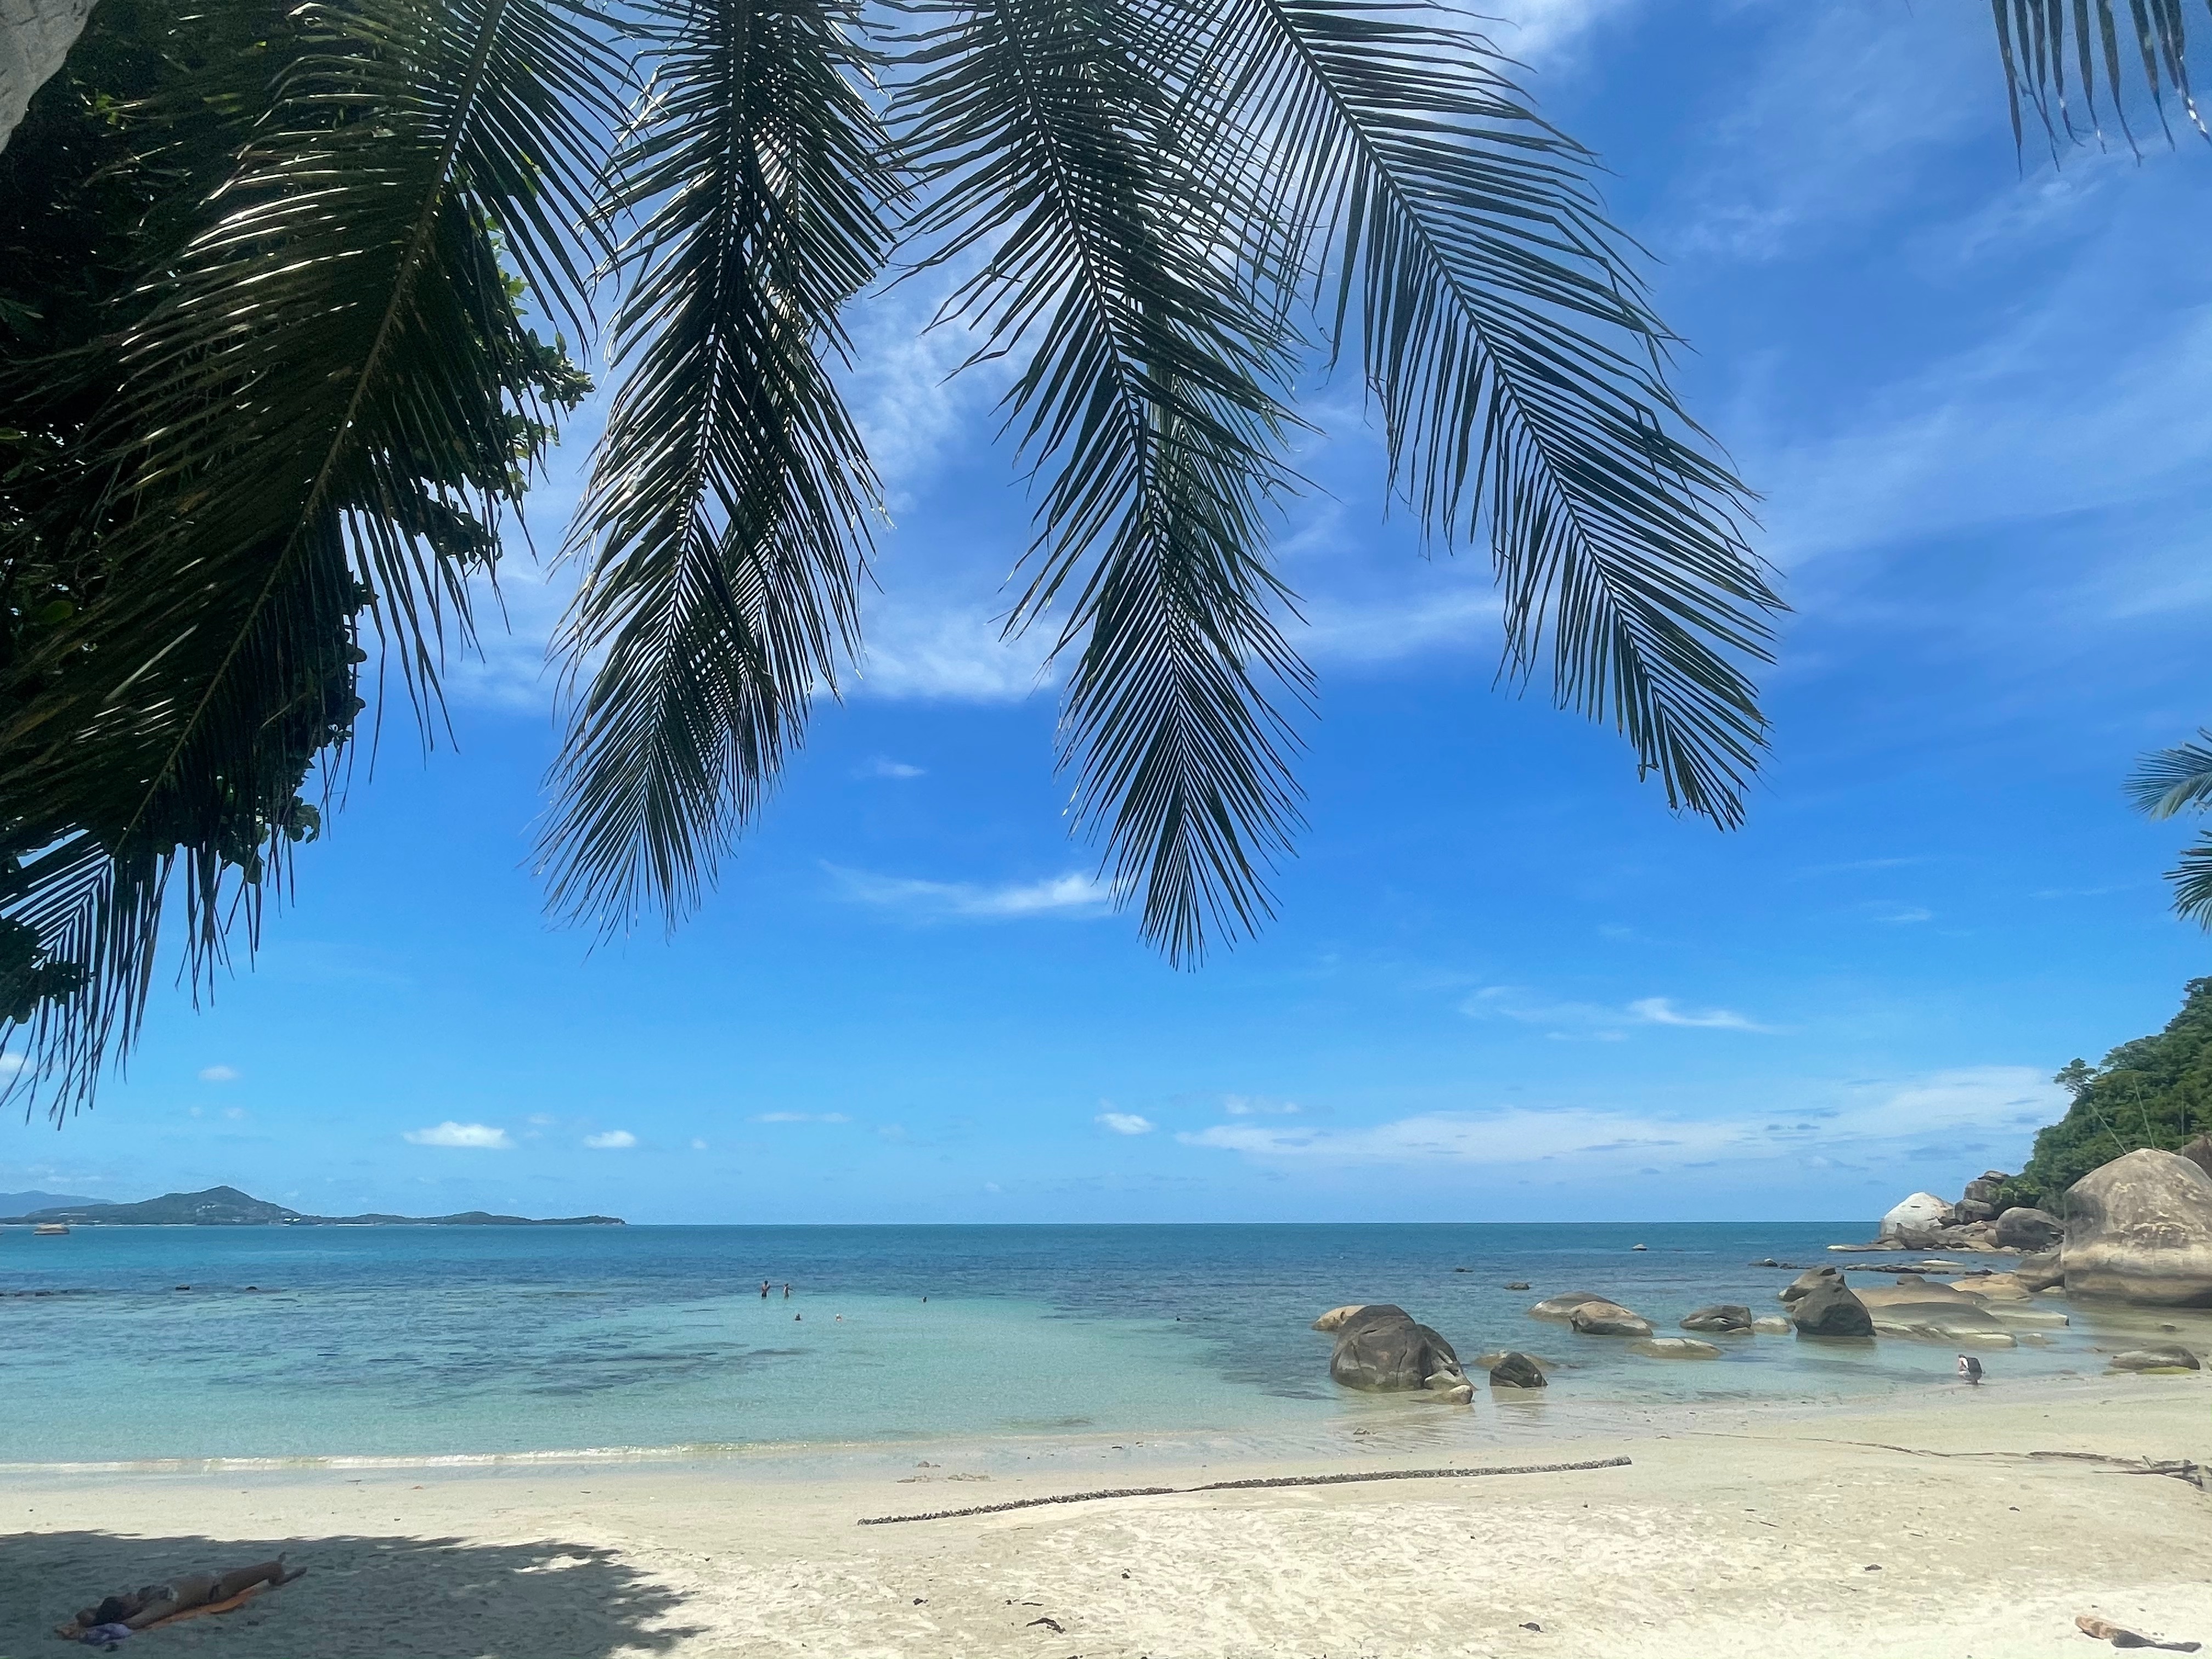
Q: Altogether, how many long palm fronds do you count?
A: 4